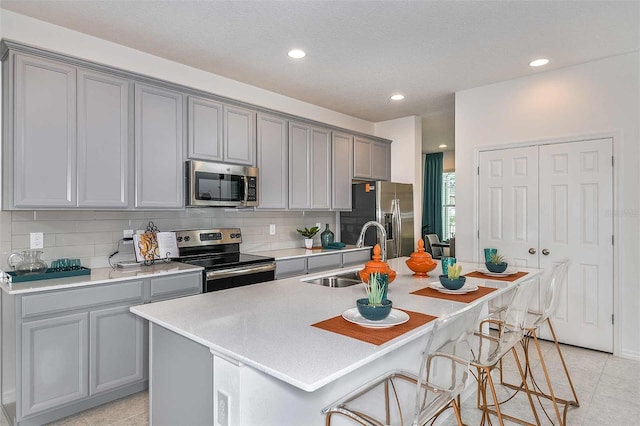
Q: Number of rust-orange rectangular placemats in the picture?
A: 3